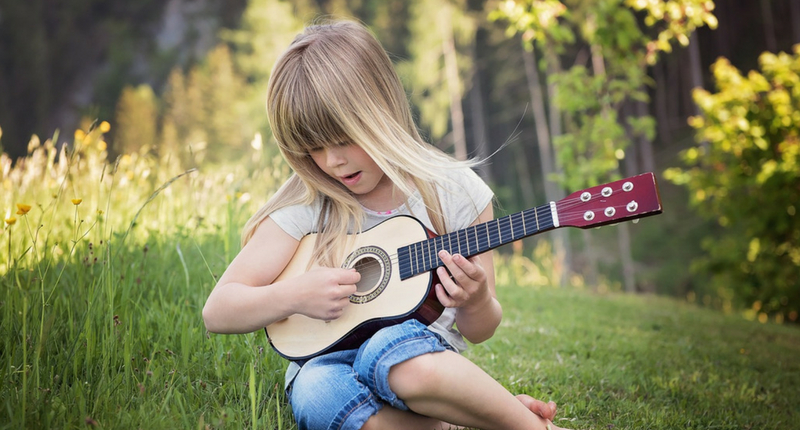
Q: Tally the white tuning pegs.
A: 6